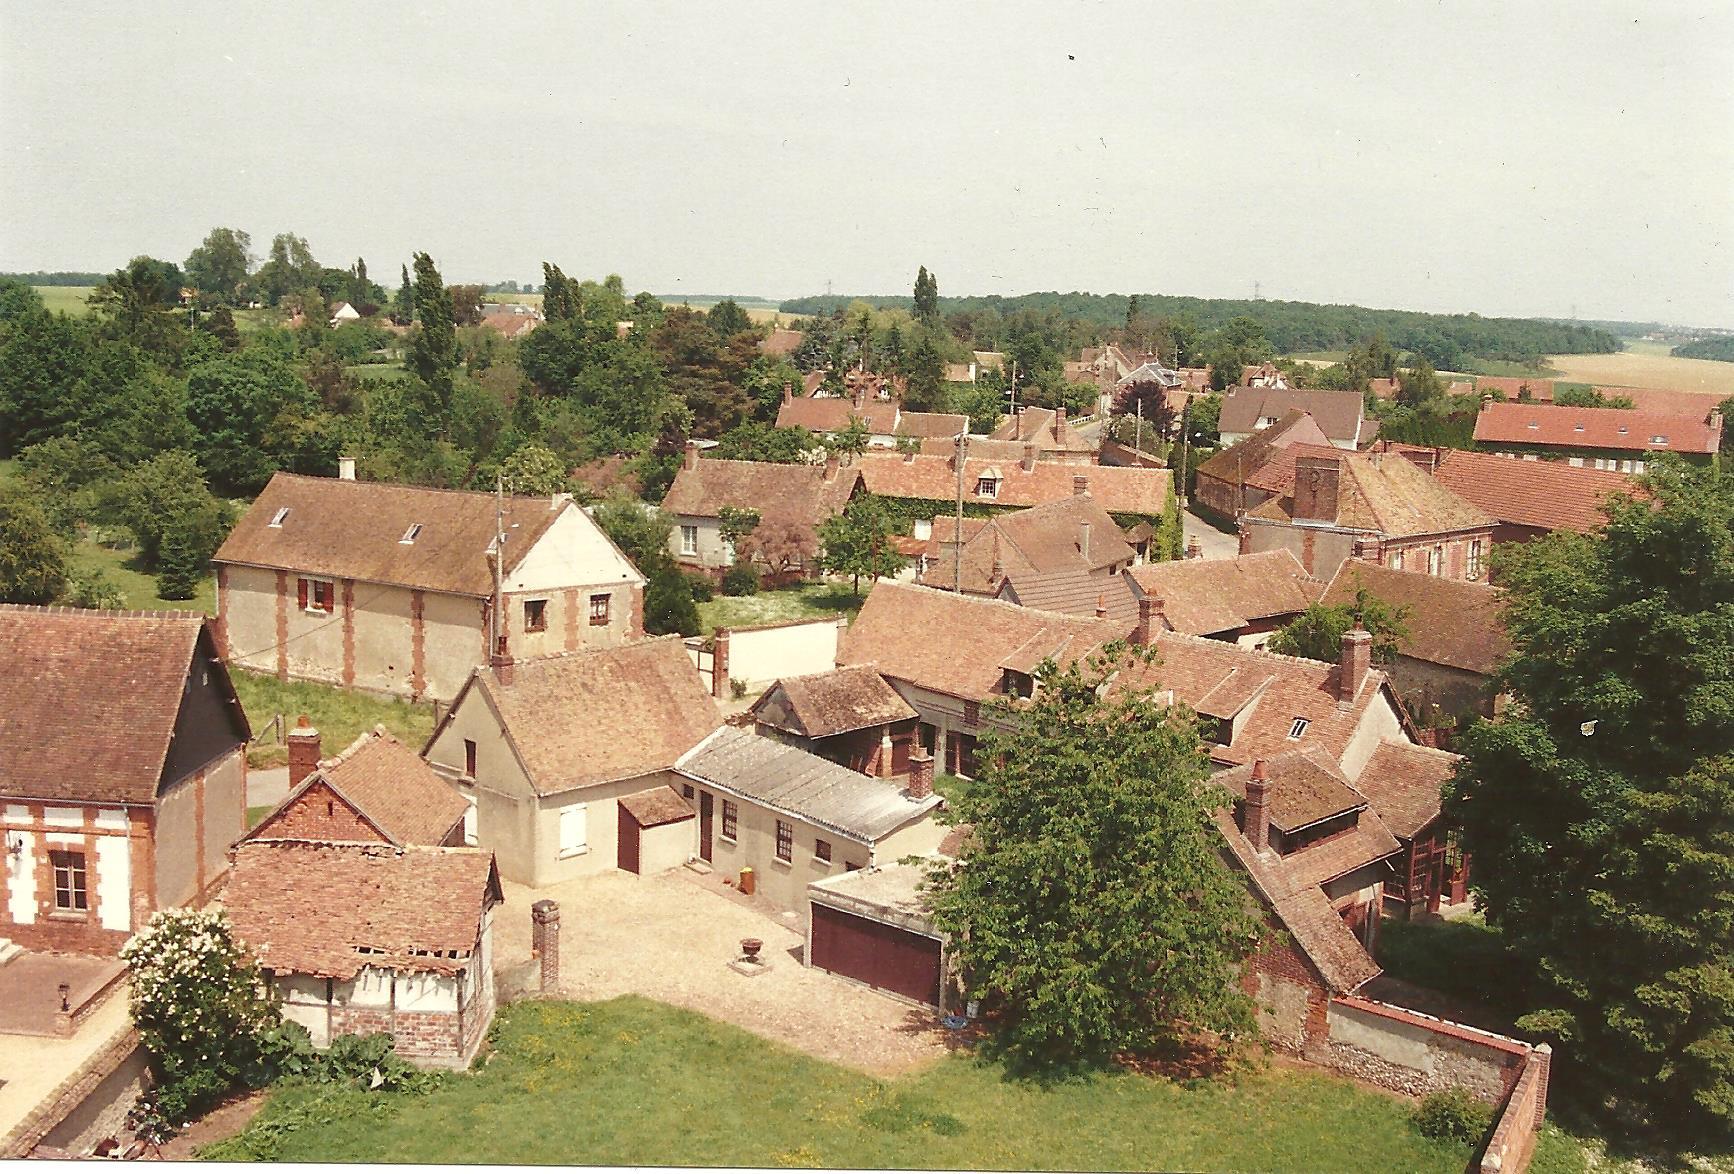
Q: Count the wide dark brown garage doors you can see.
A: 1